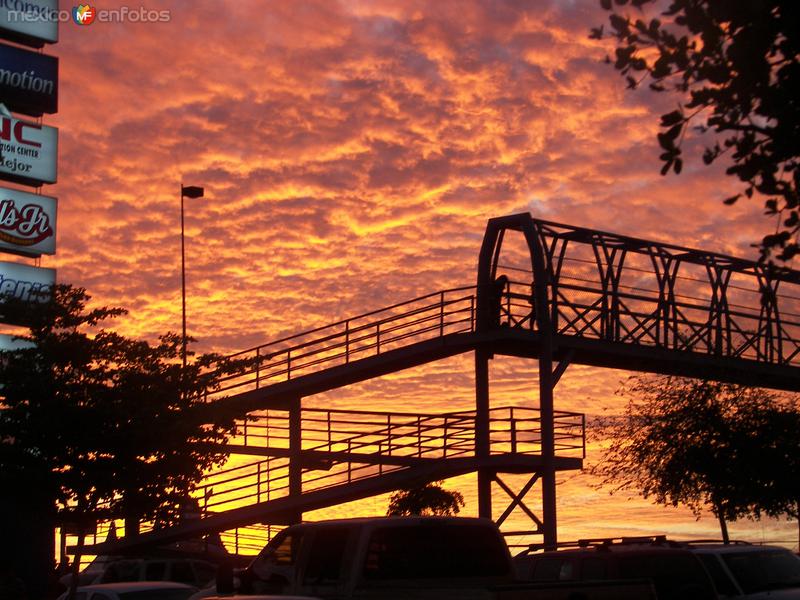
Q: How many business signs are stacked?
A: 6